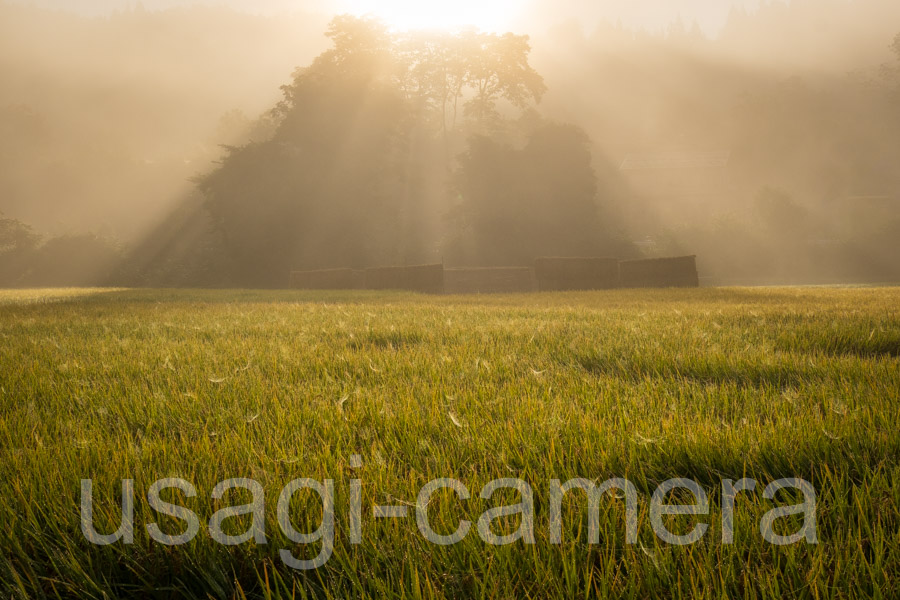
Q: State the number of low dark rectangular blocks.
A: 5